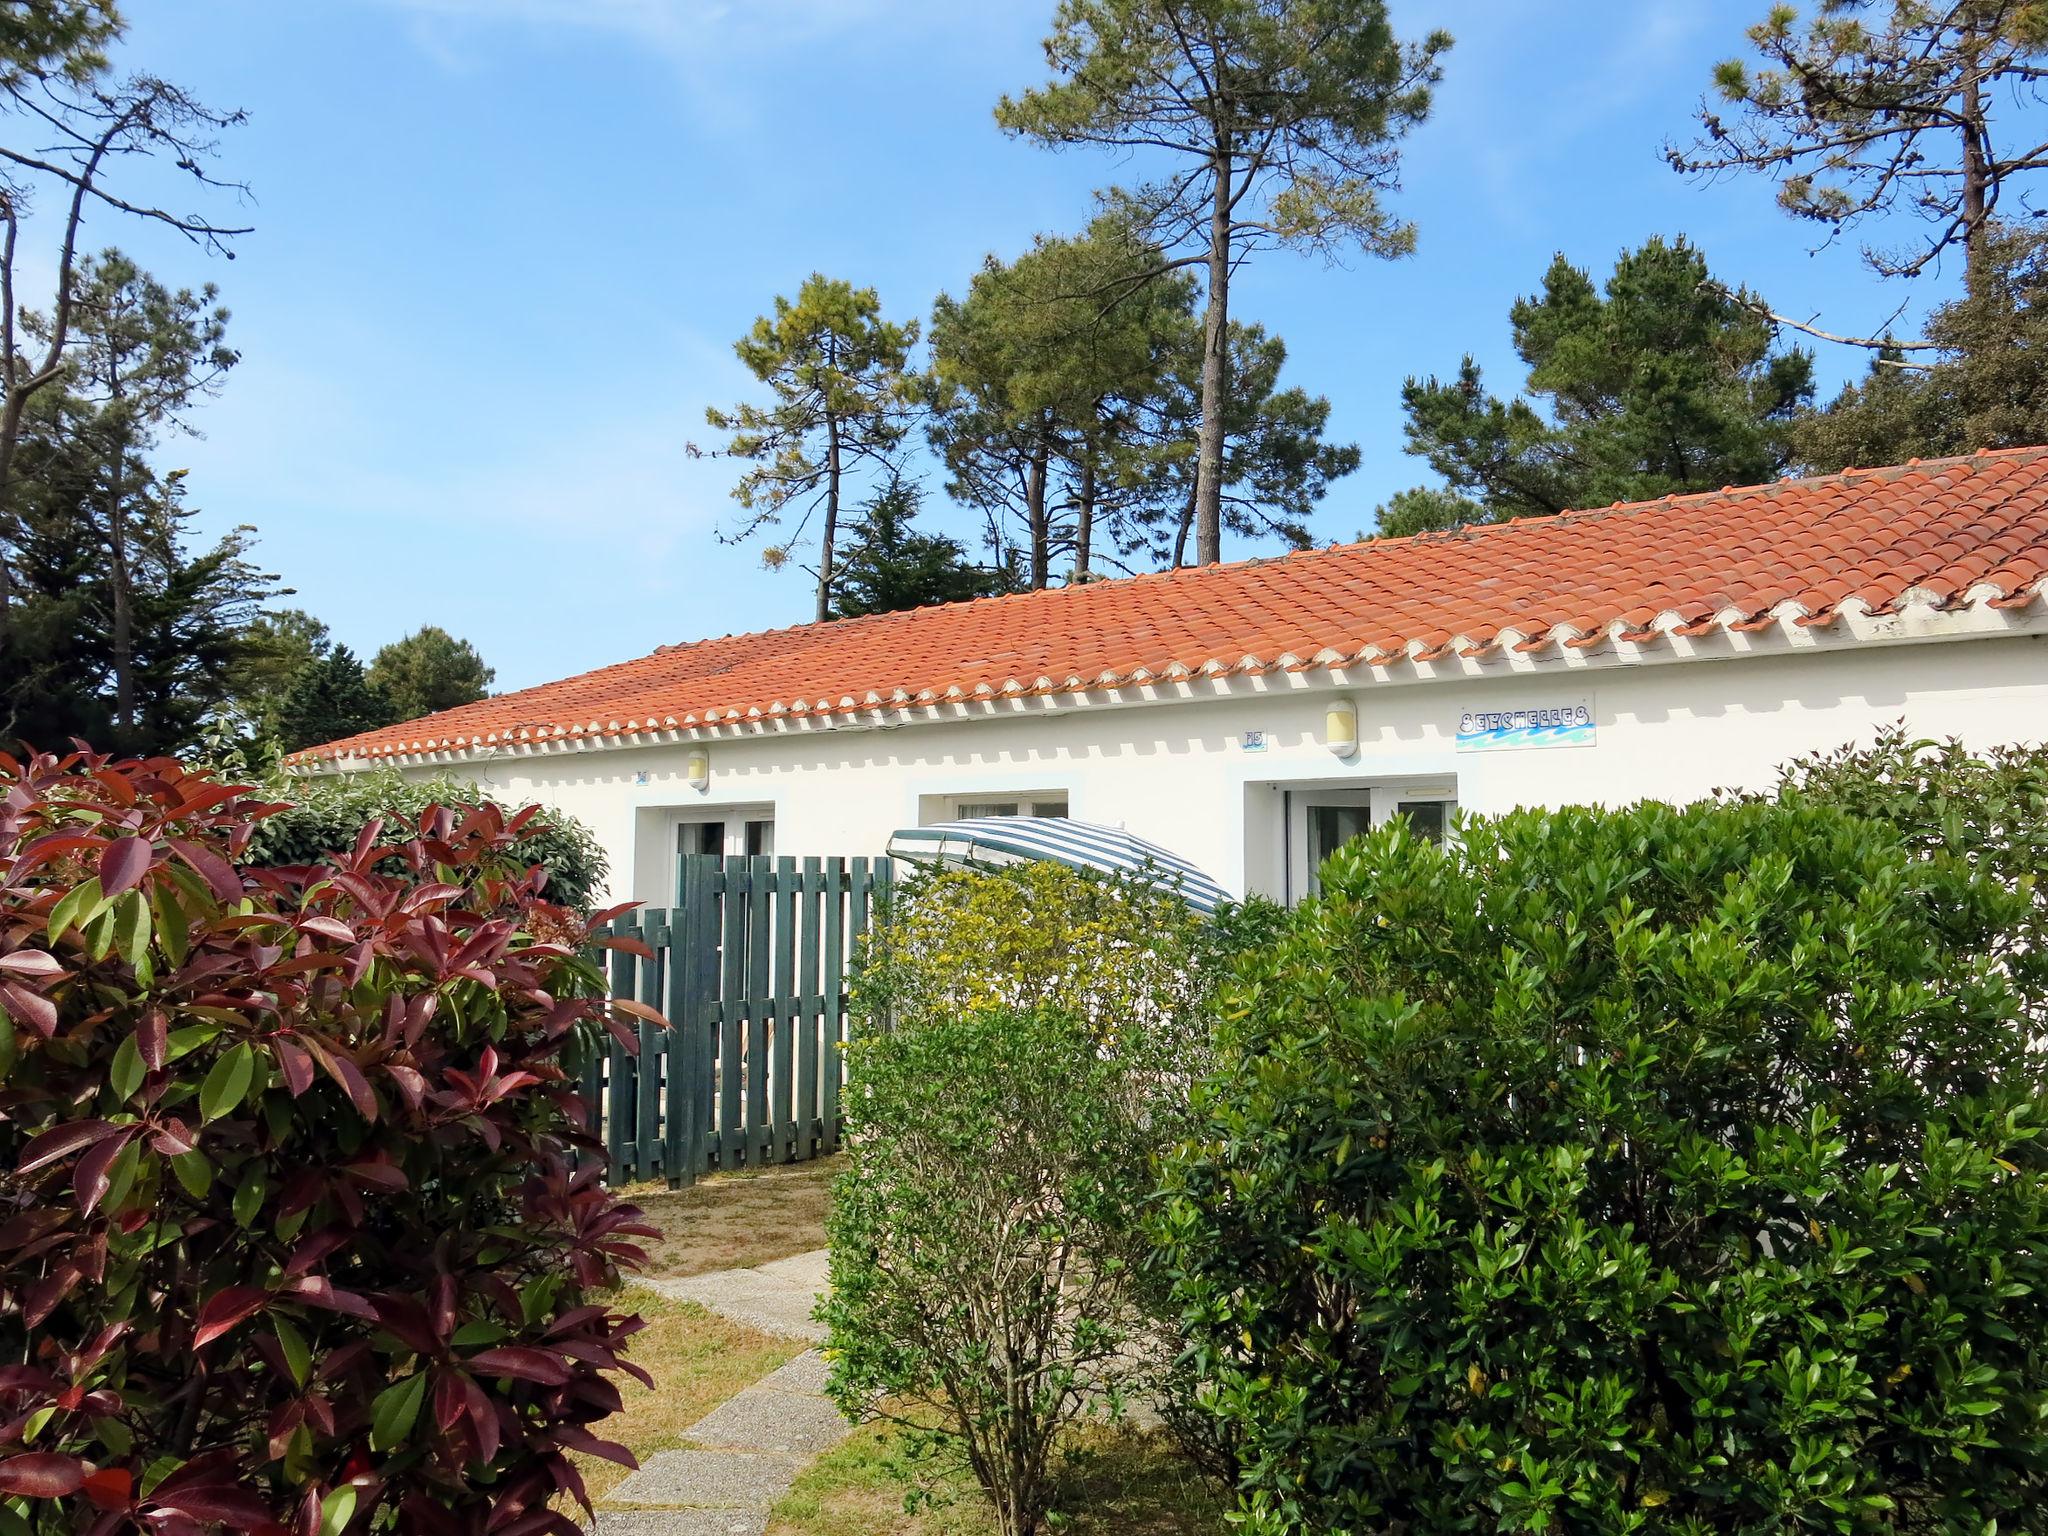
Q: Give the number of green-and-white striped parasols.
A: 1